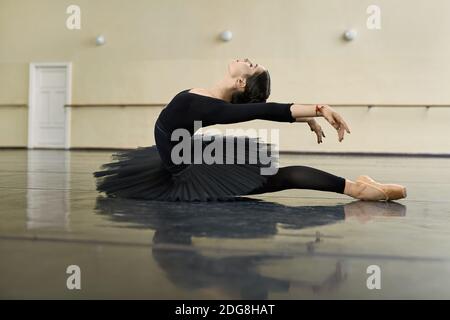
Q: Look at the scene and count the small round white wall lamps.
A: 3